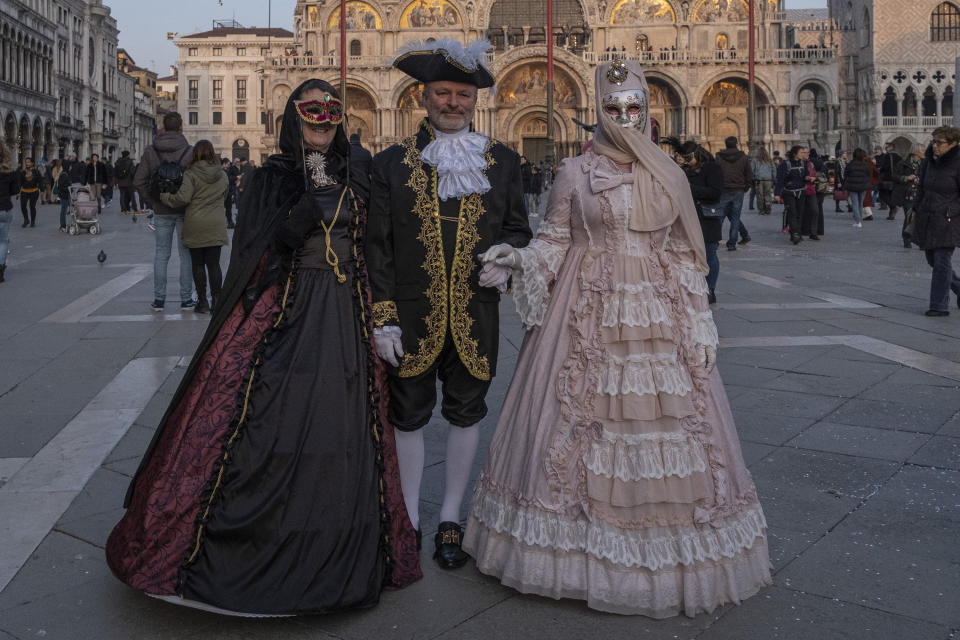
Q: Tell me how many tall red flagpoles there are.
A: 3